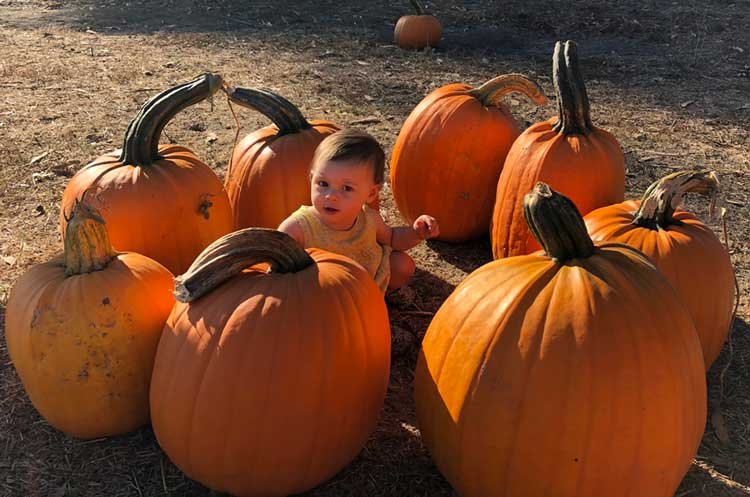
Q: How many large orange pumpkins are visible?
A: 8